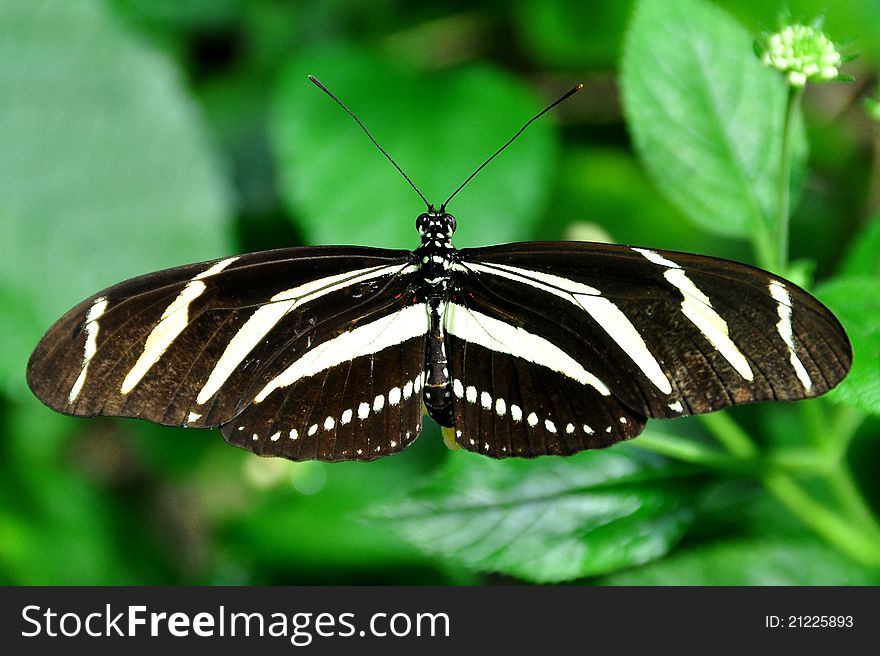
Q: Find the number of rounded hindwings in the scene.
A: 2